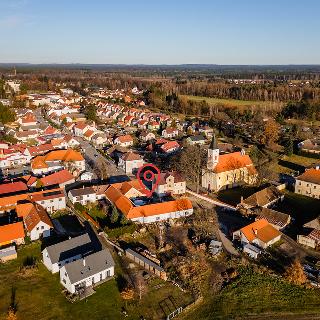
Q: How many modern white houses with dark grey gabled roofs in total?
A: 2